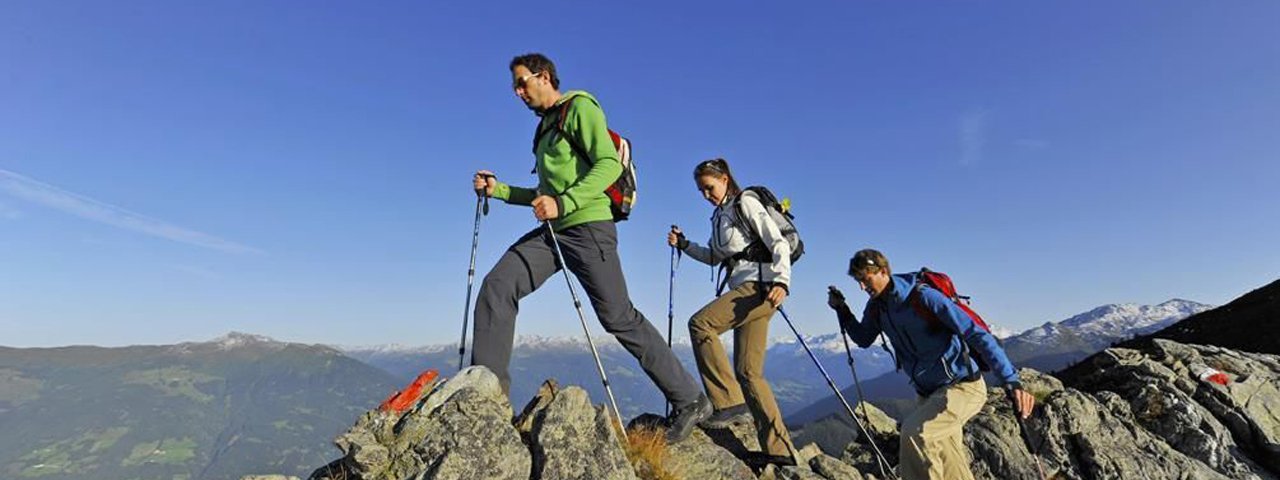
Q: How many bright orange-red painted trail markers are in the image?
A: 2